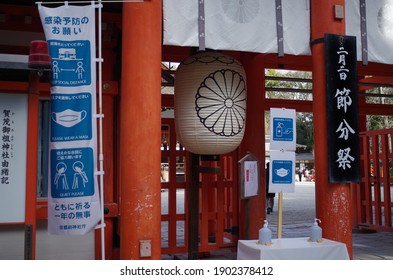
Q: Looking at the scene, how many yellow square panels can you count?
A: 0